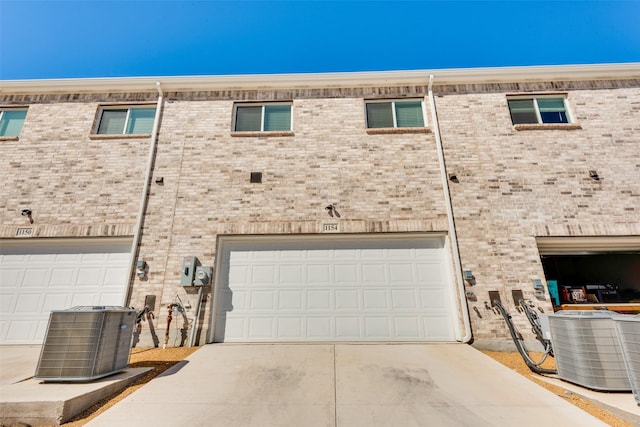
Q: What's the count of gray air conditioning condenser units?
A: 3